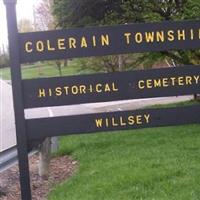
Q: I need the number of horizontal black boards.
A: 3